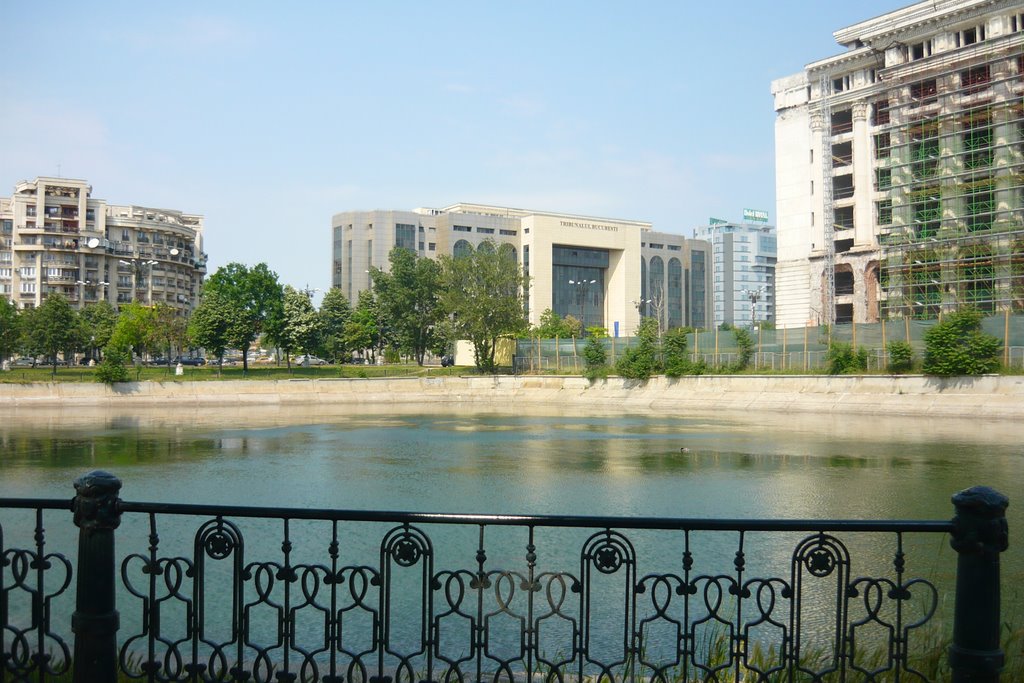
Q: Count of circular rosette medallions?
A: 4